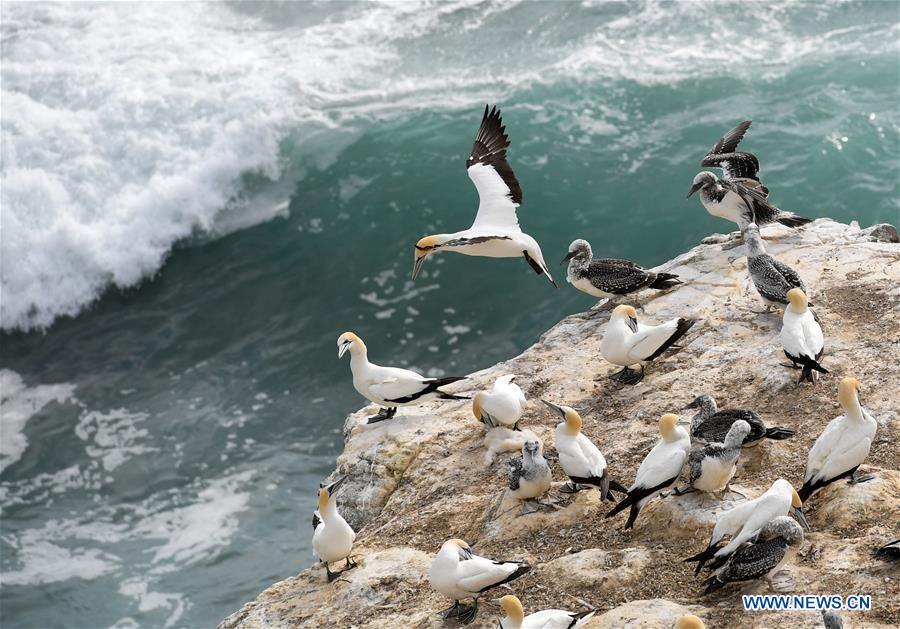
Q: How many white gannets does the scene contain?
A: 13